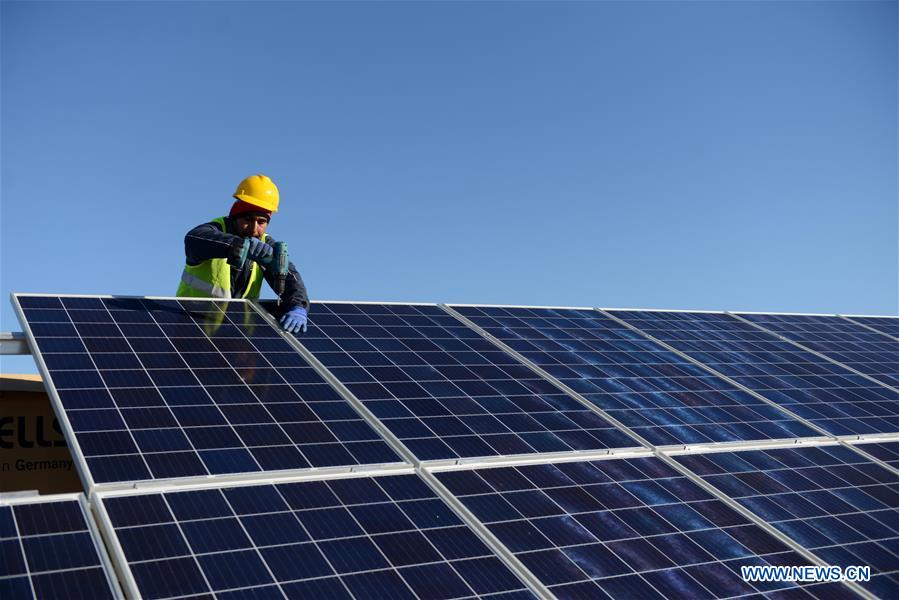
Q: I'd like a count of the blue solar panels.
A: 11